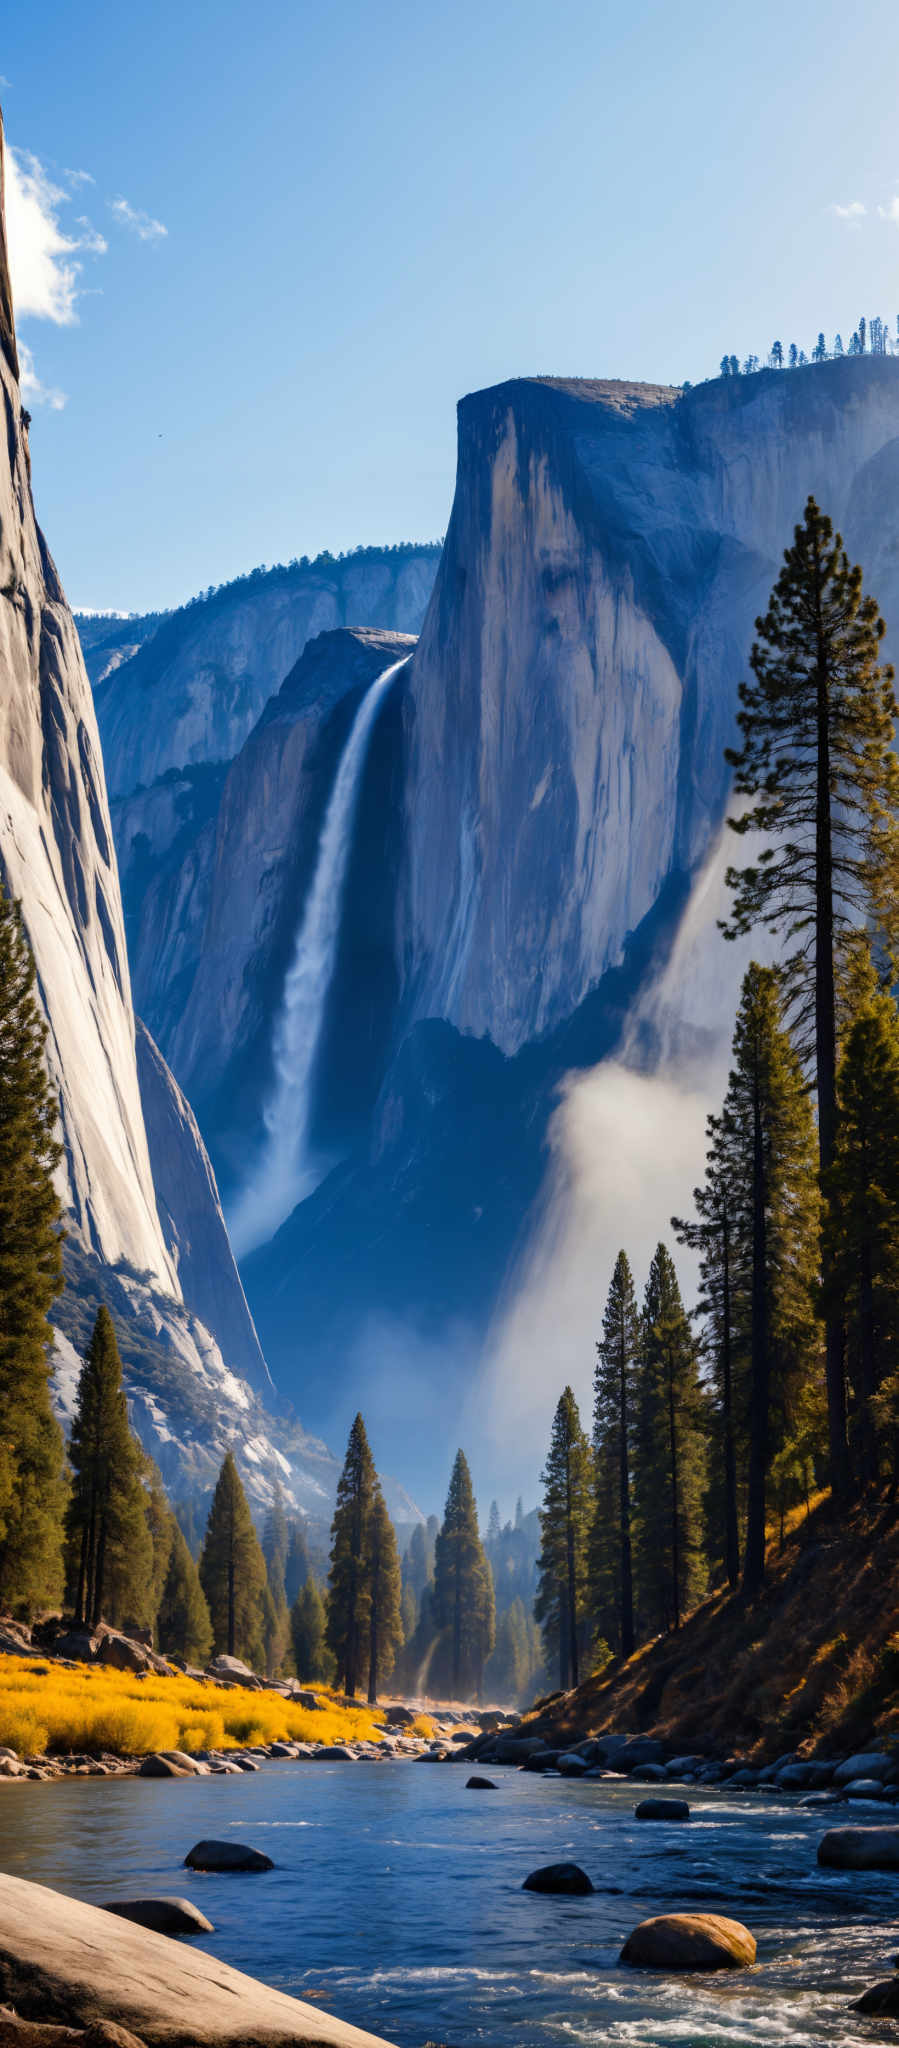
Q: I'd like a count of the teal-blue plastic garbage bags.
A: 0